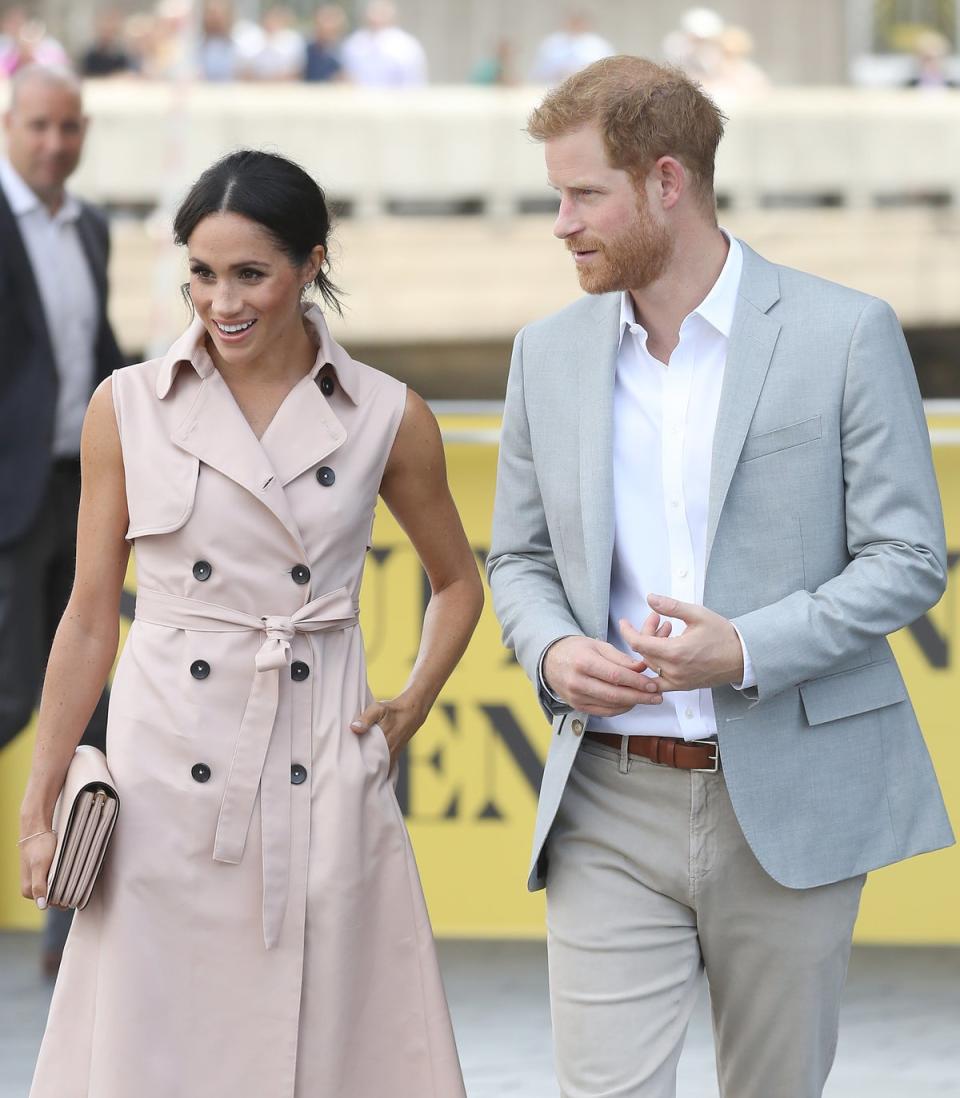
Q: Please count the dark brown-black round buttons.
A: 8